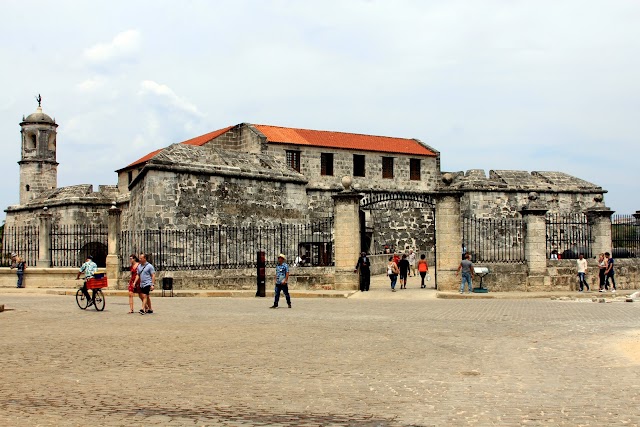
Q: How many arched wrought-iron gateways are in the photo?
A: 1